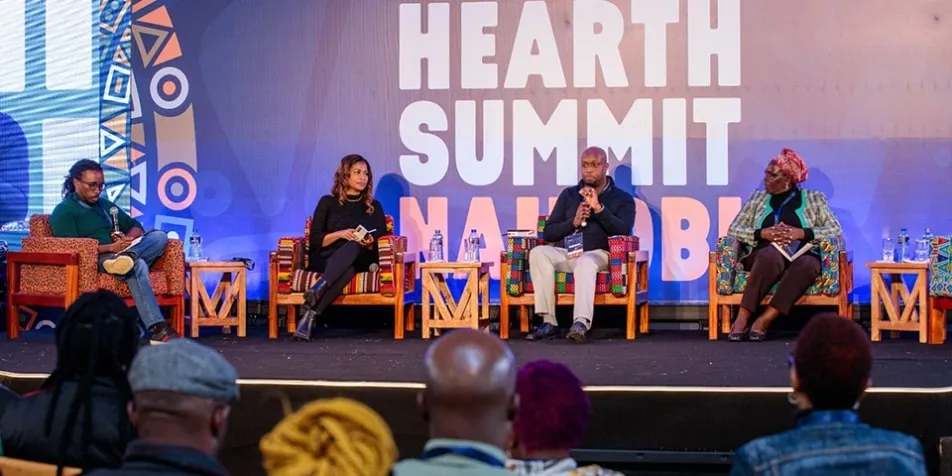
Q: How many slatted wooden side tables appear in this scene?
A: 3